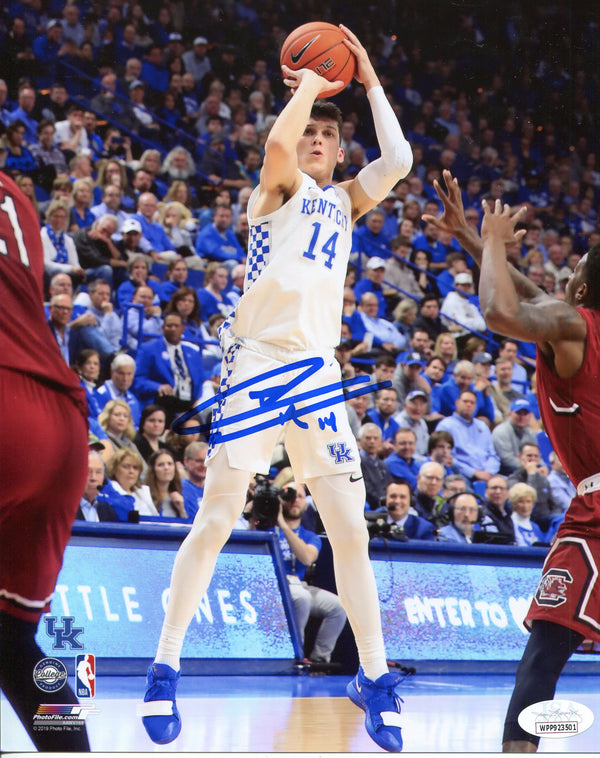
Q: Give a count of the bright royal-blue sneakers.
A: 2